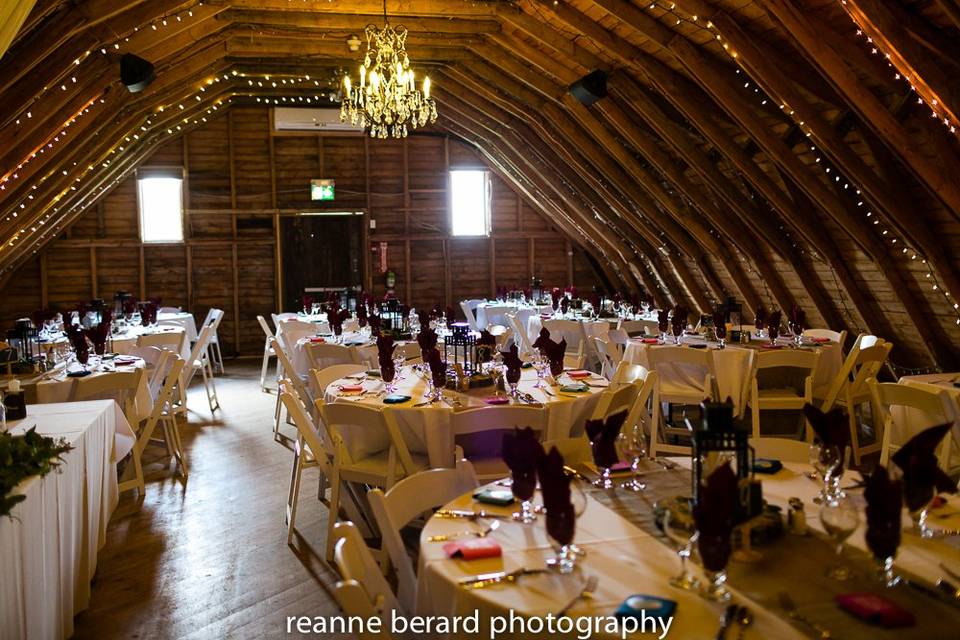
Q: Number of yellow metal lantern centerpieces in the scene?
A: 0